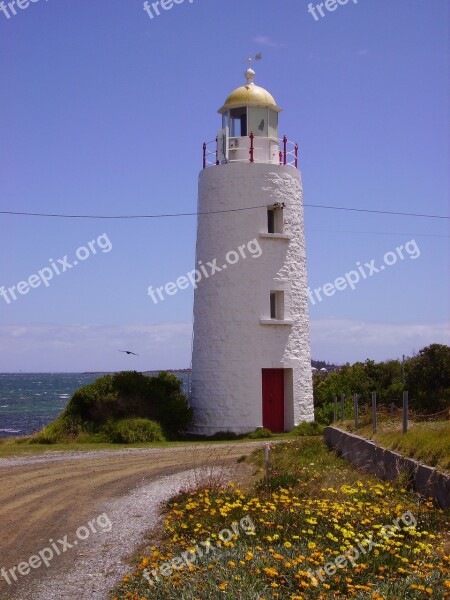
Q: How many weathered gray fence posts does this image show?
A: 5